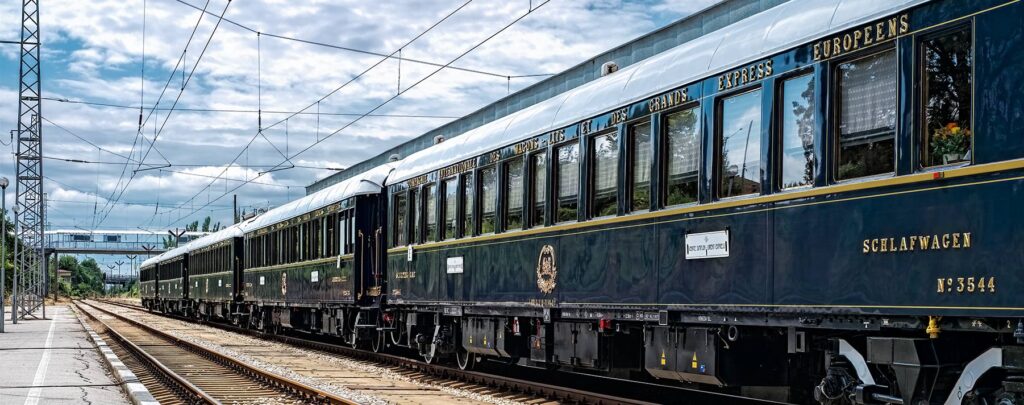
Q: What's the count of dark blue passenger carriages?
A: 5